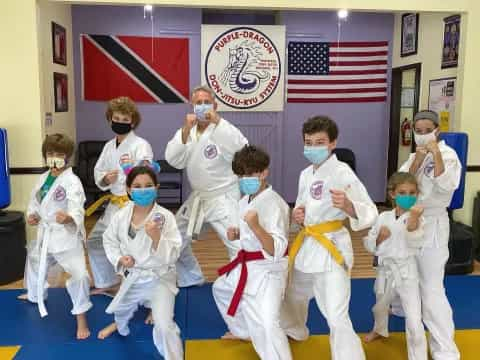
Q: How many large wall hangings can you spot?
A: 3